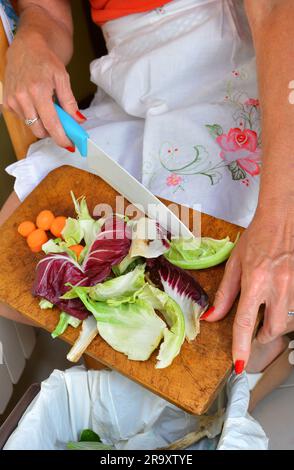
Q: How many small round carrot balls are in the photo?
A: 5